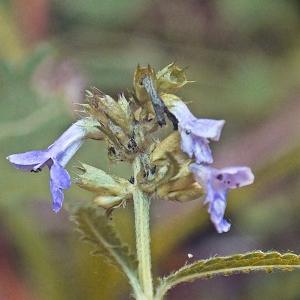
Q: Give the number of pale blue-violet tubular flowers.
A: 3